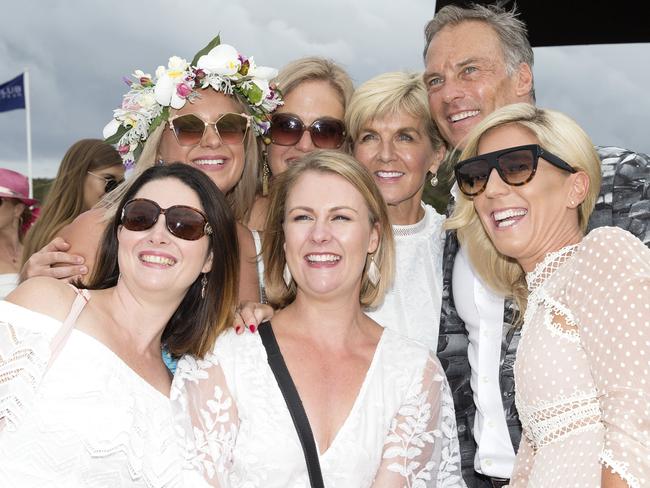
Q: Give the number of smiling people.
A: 7